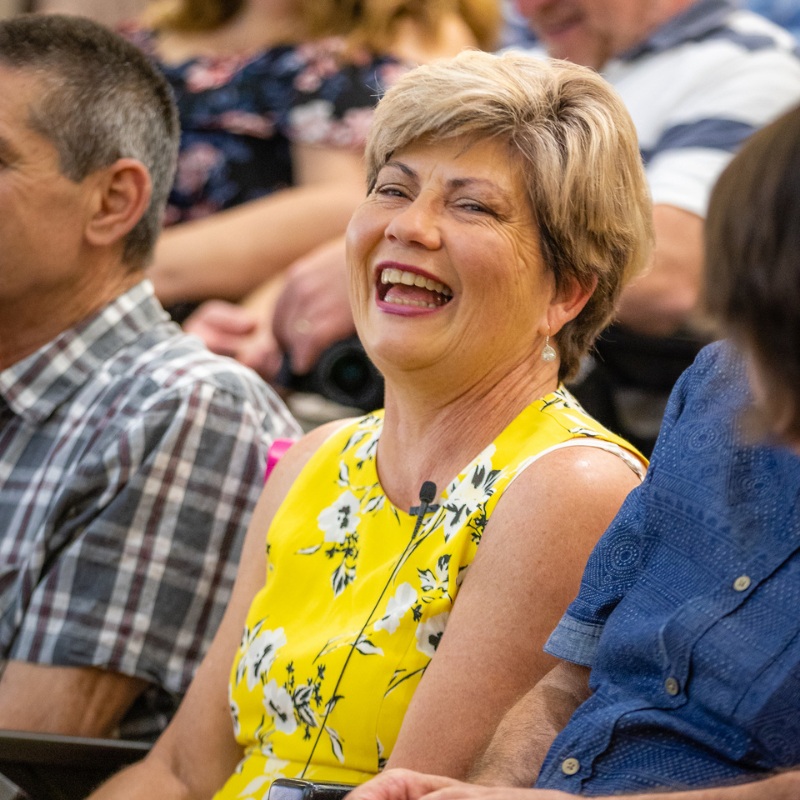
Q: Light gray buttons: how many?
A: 3